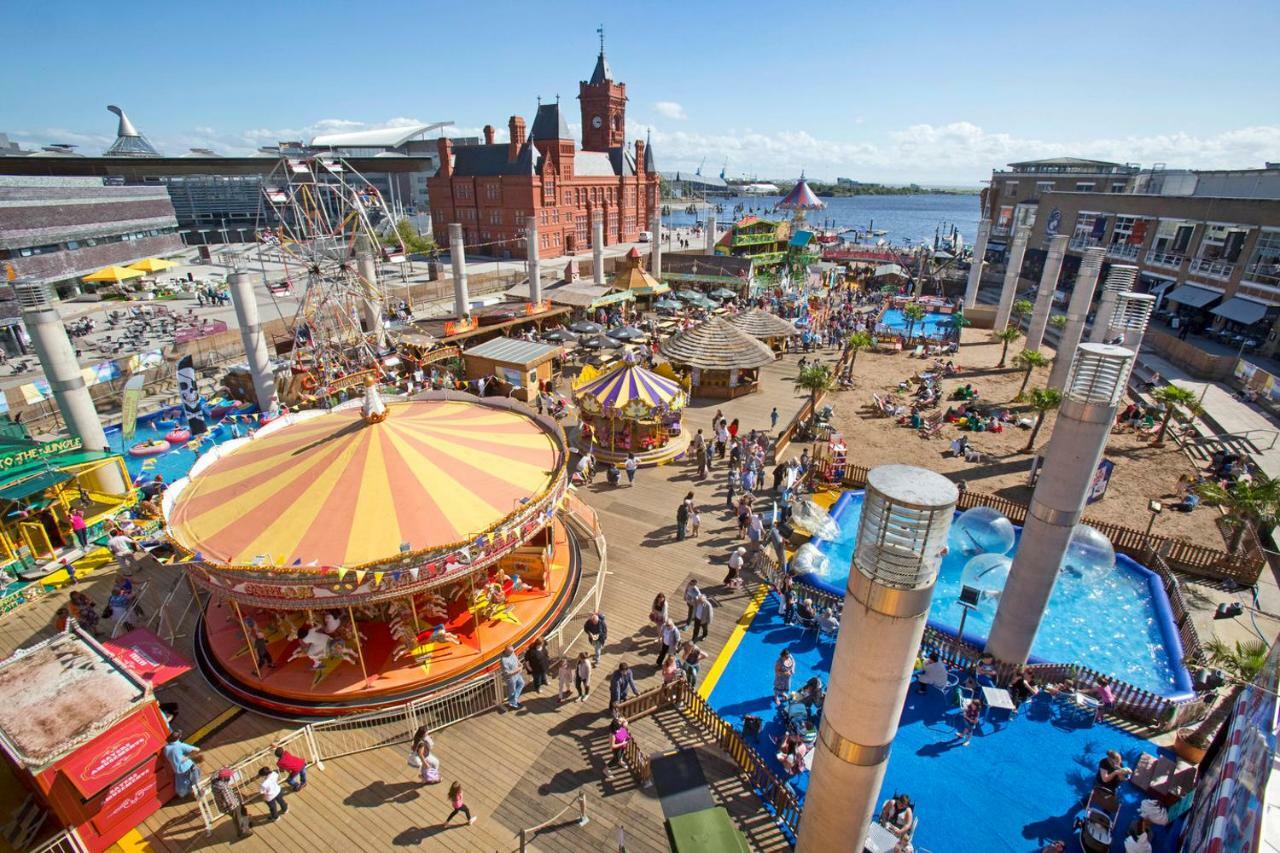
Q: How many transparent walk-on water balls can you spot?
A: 3